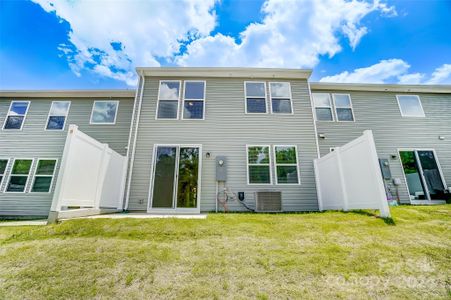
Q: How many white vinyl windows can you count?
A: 15